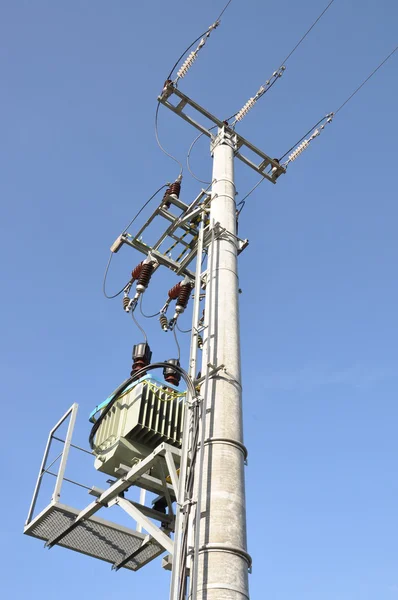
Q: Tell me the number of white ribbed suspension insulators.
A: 3